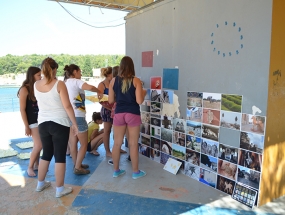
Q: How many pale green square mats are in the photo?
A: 3